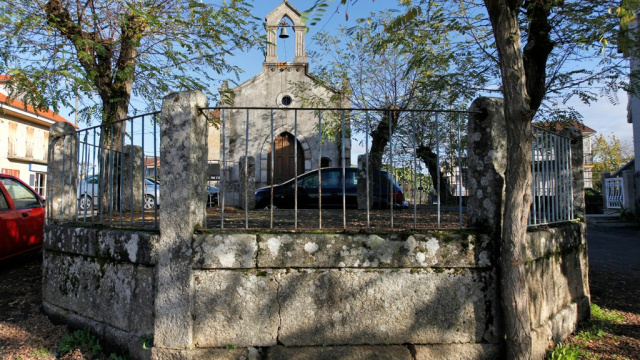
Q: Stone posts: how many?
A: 7